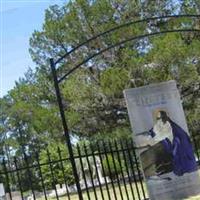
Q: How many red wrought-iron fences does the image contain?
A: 0